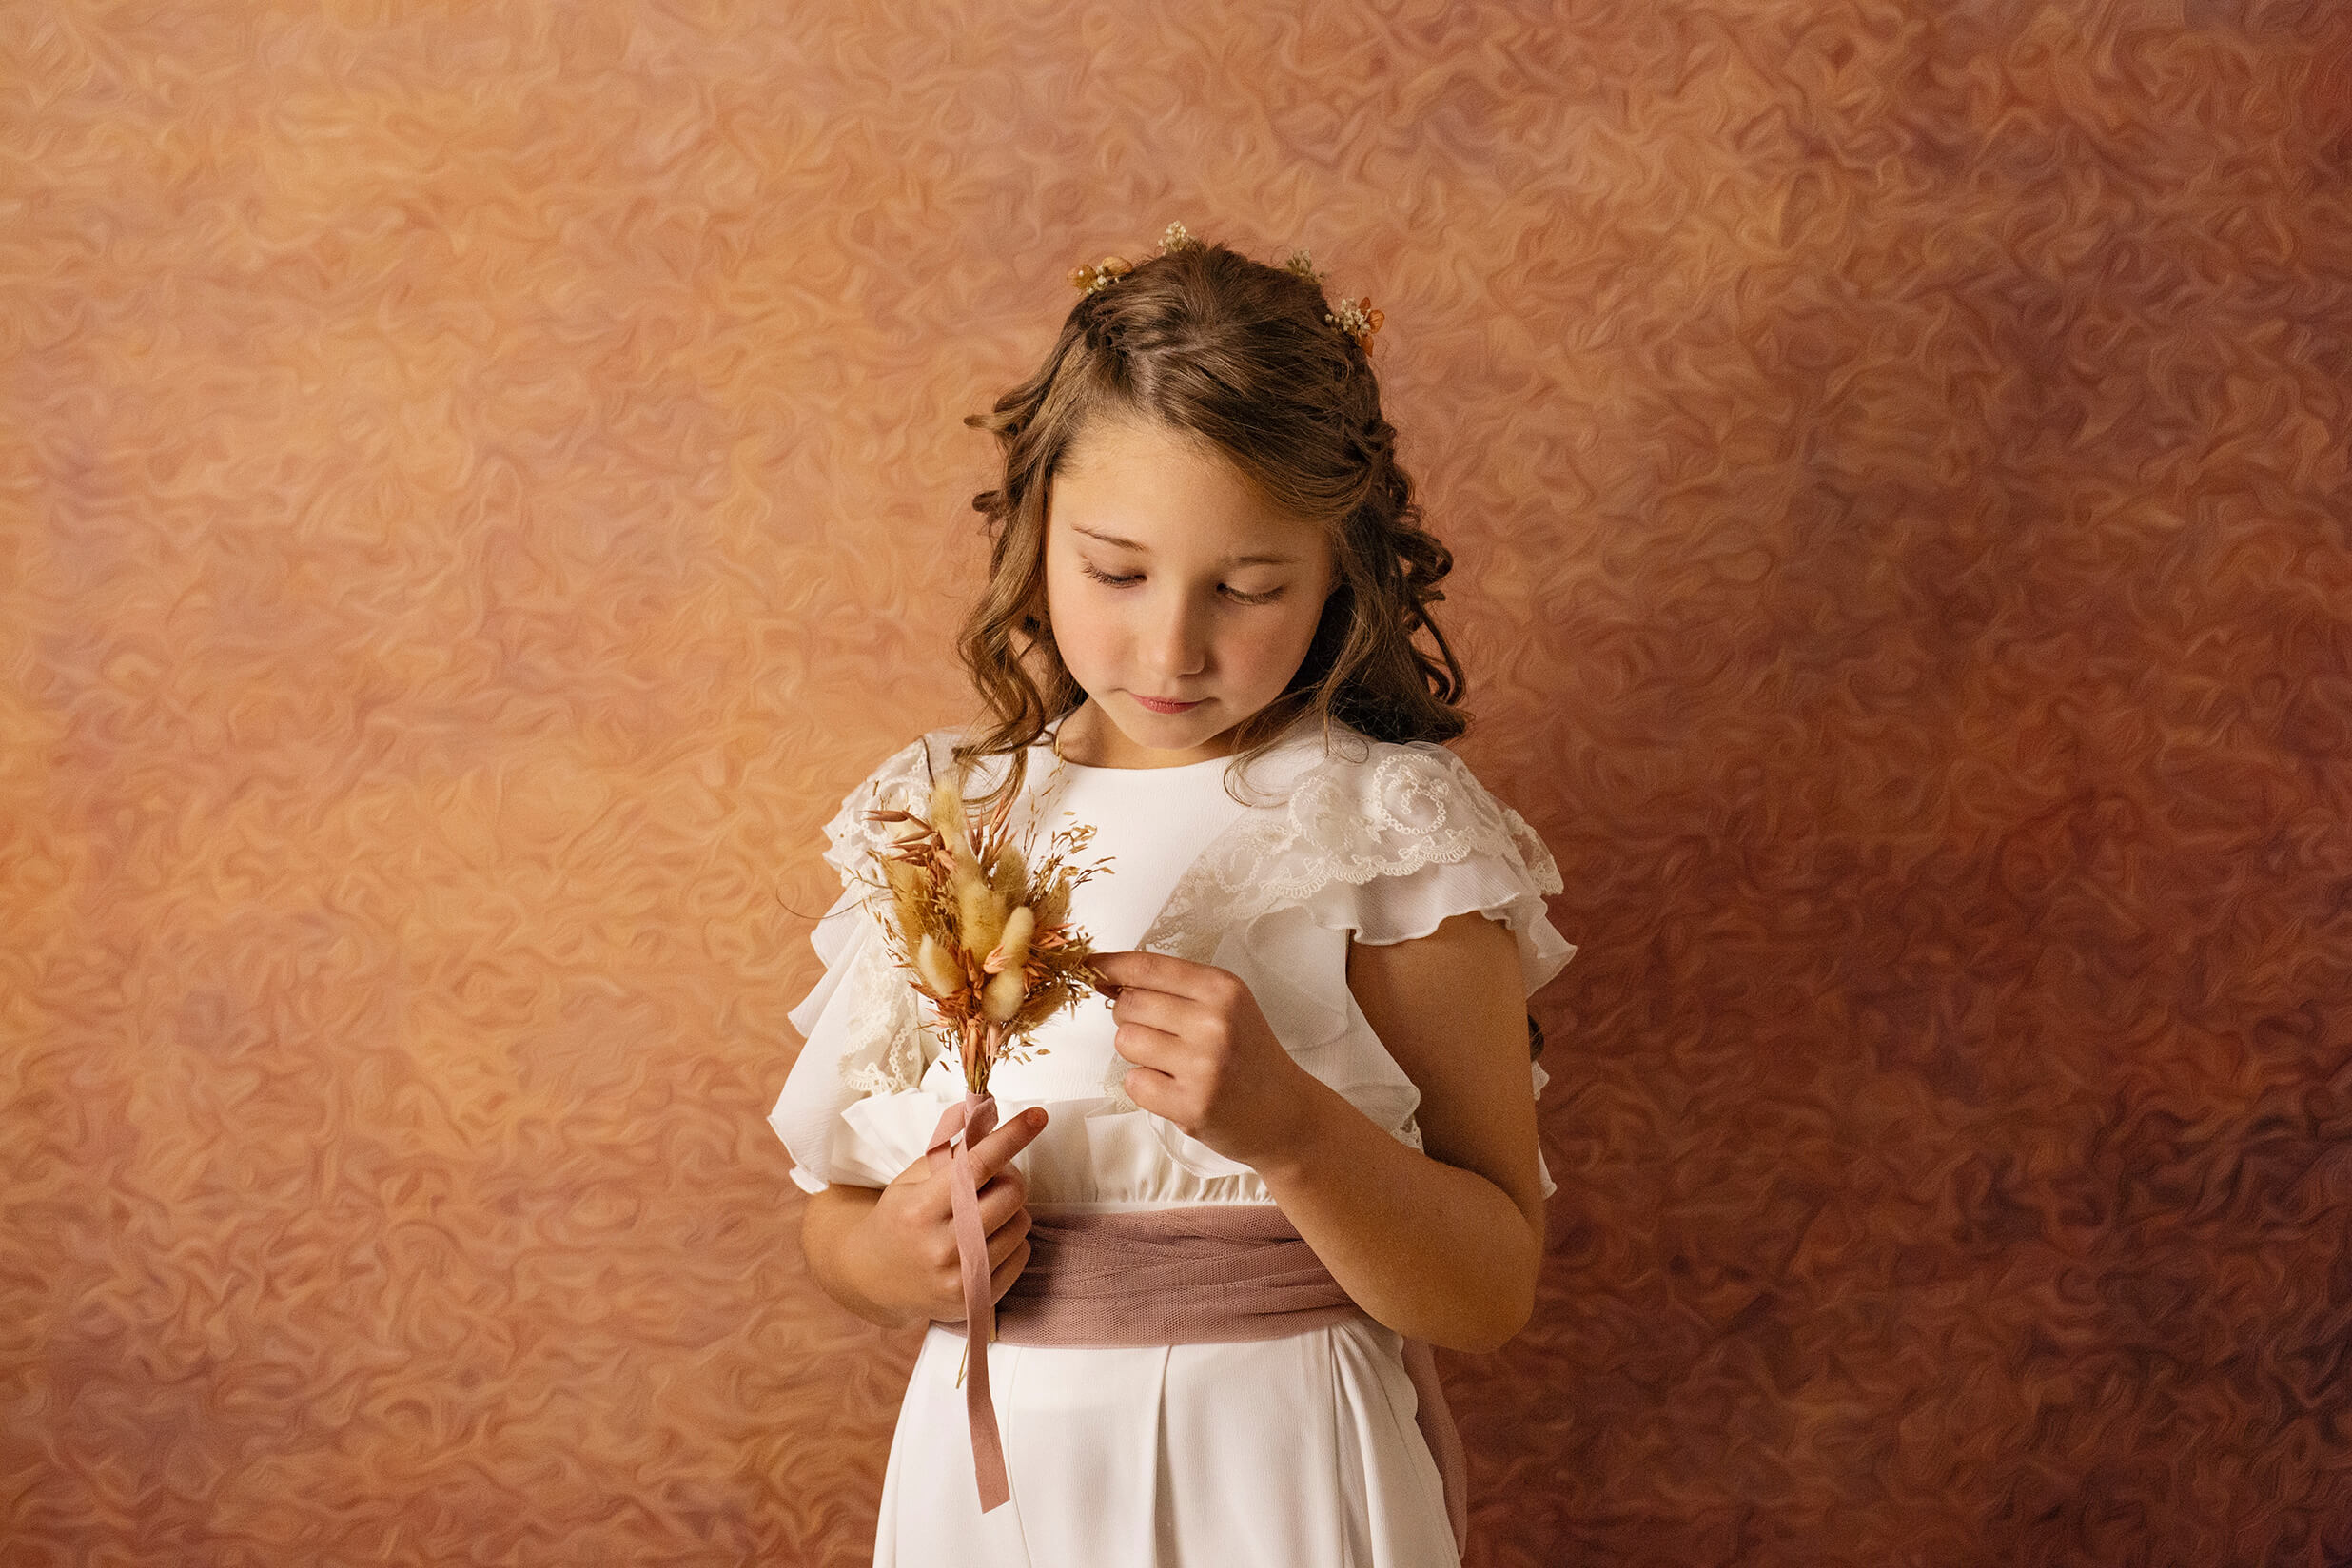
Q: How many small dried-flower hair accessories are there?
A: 4